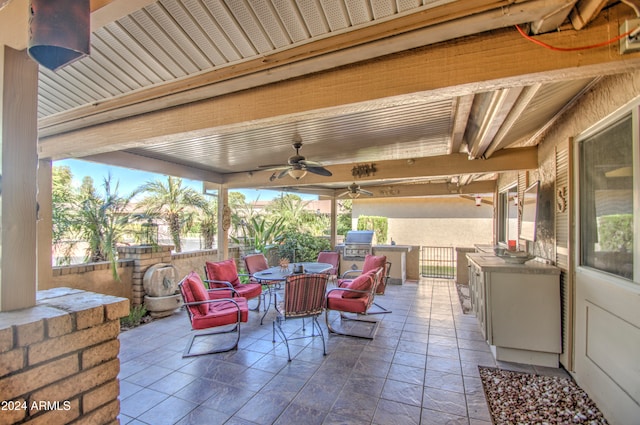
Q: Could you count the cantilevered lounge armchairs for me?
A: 4